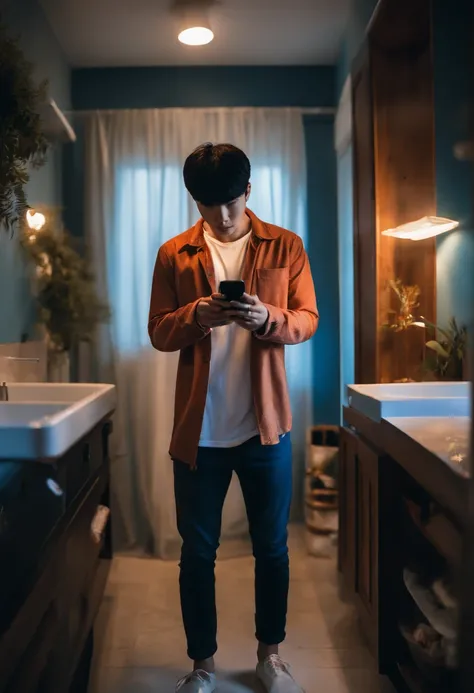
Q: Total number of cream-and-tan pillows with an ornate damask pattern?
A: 0